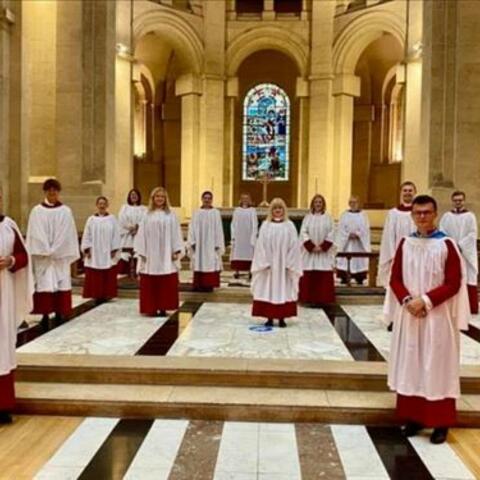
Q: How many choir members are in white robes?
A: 13